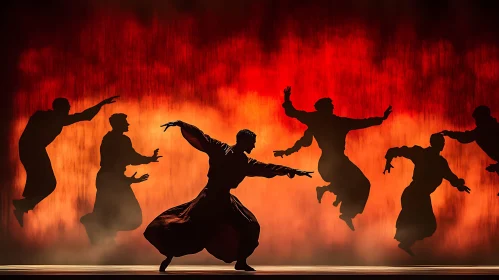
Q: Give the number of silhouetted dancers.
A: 6